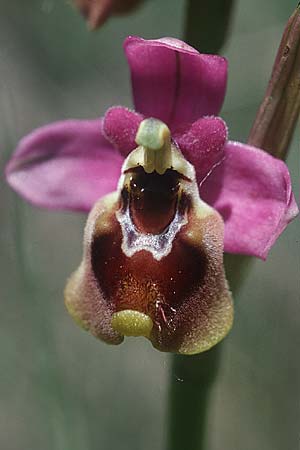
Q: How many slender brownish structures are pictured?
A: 1